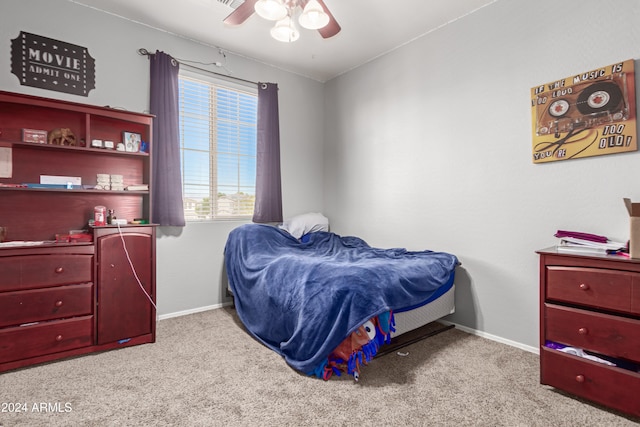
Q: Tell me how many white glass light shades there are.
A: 3